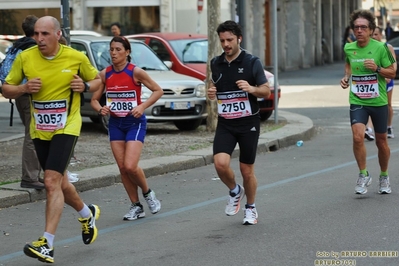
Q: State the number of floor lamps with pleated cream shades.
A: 0